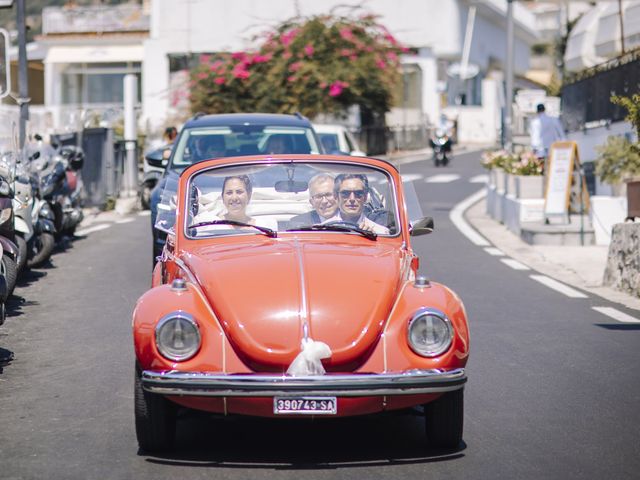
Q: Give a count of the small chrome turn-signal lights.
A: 2